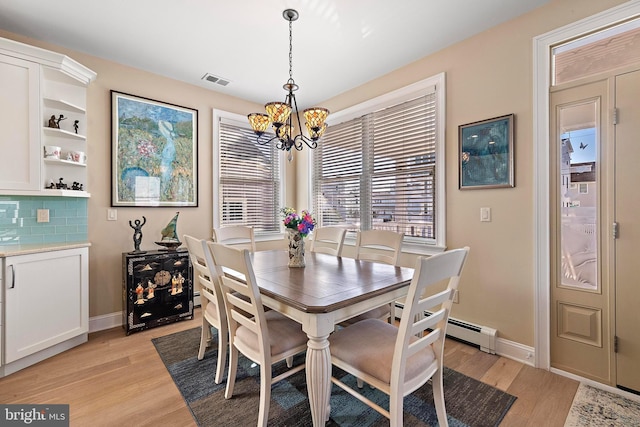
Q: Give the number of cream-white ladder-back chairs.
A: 6